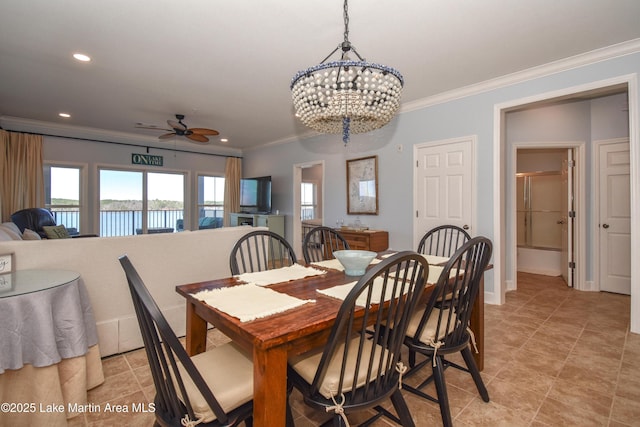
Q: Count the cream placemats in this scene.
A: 6